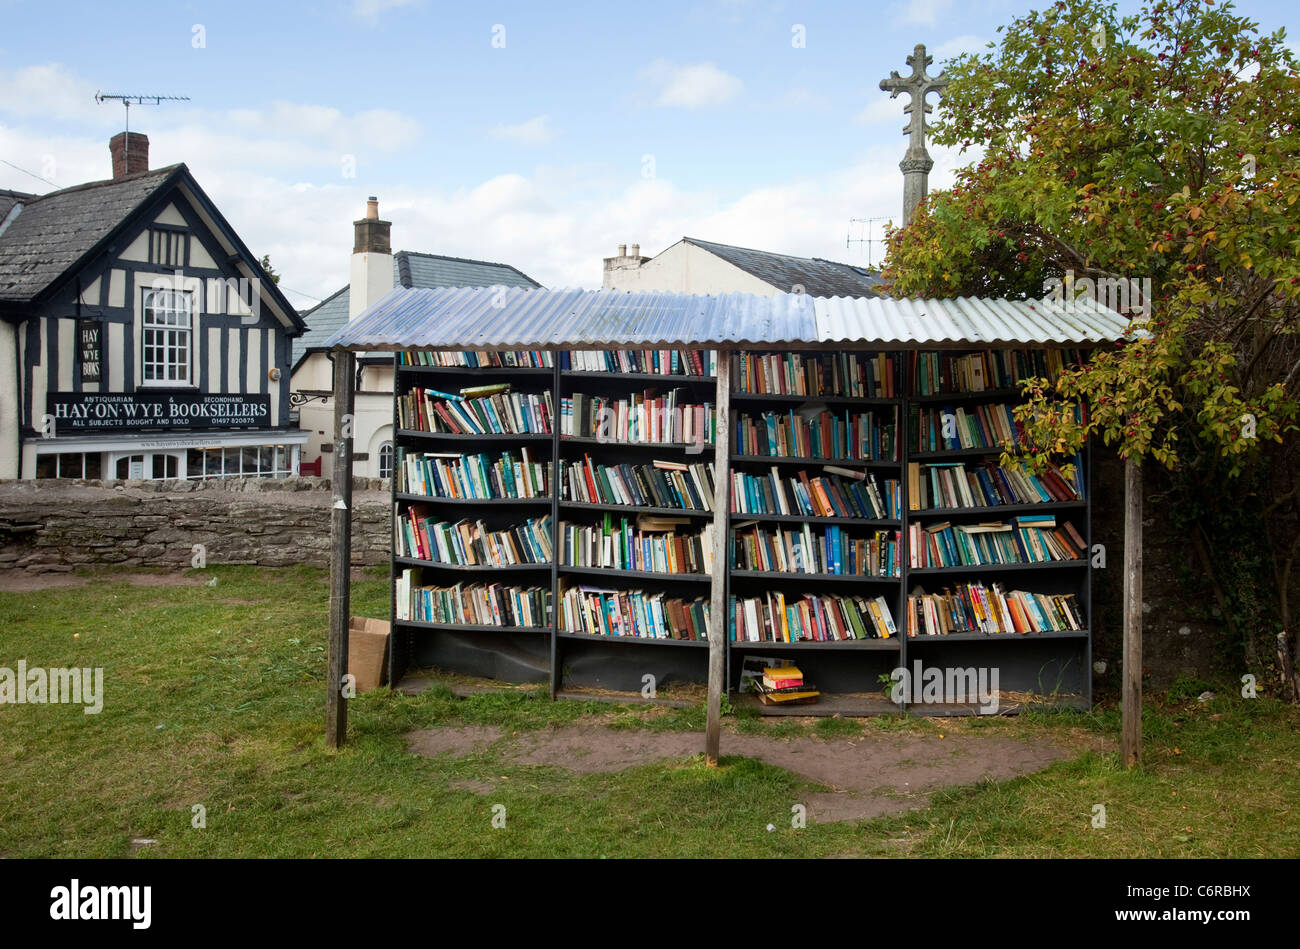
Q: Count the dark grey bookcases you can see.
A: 4